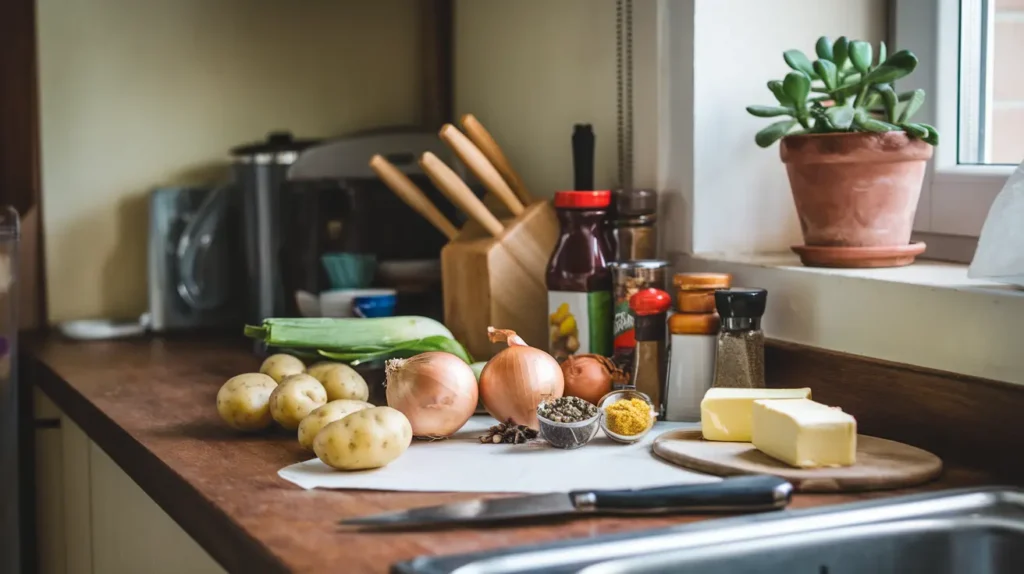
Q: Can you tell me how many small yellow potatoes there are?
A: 6